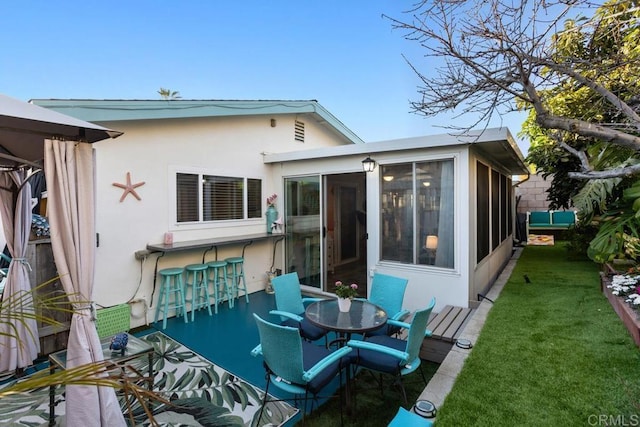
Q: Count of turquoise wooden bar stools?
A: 4